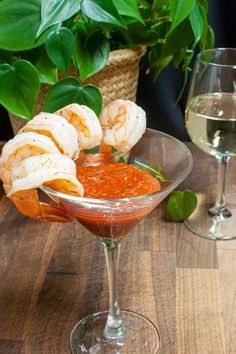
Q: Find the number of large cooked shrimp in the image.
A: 5